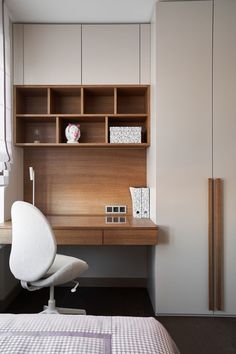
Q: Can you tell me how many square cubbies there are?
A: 4